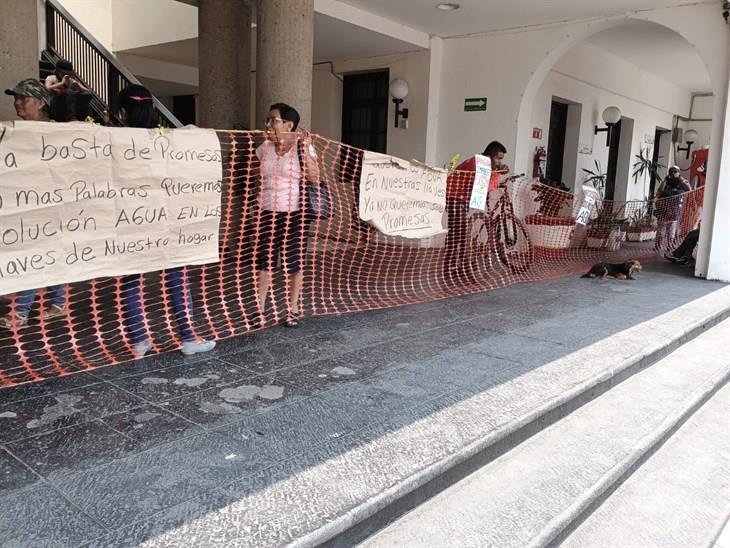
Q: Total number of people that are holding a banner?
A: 0